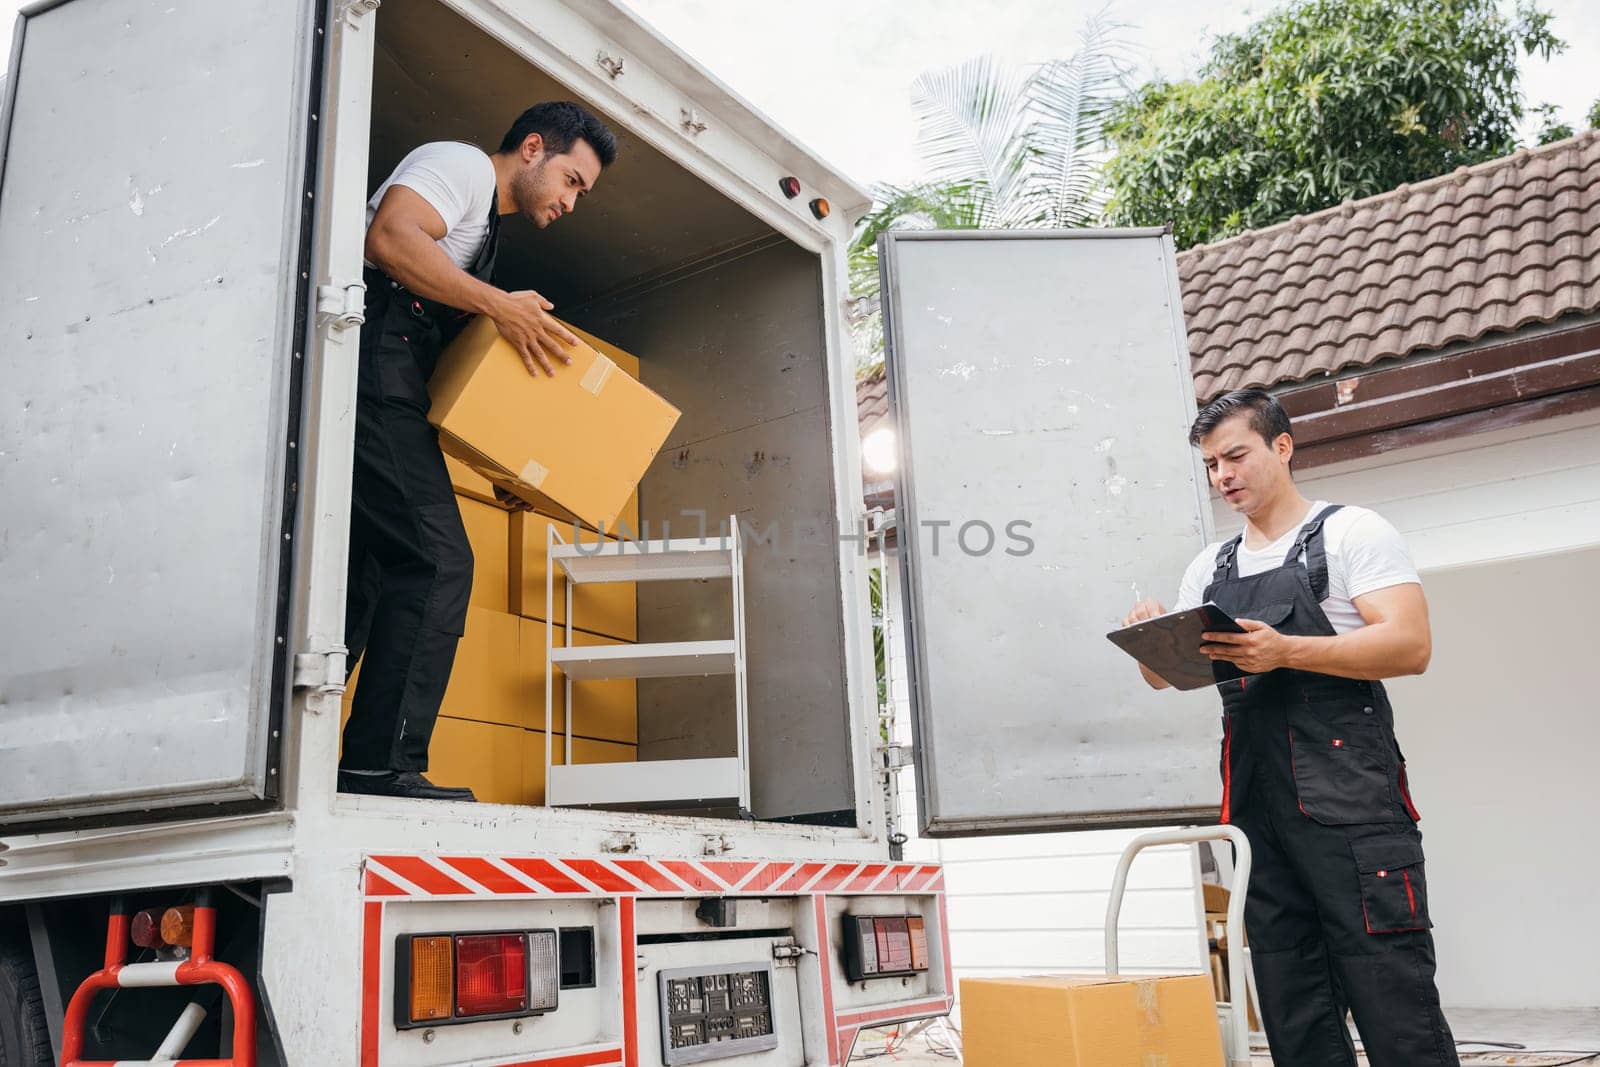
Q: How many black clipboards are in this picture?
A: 1